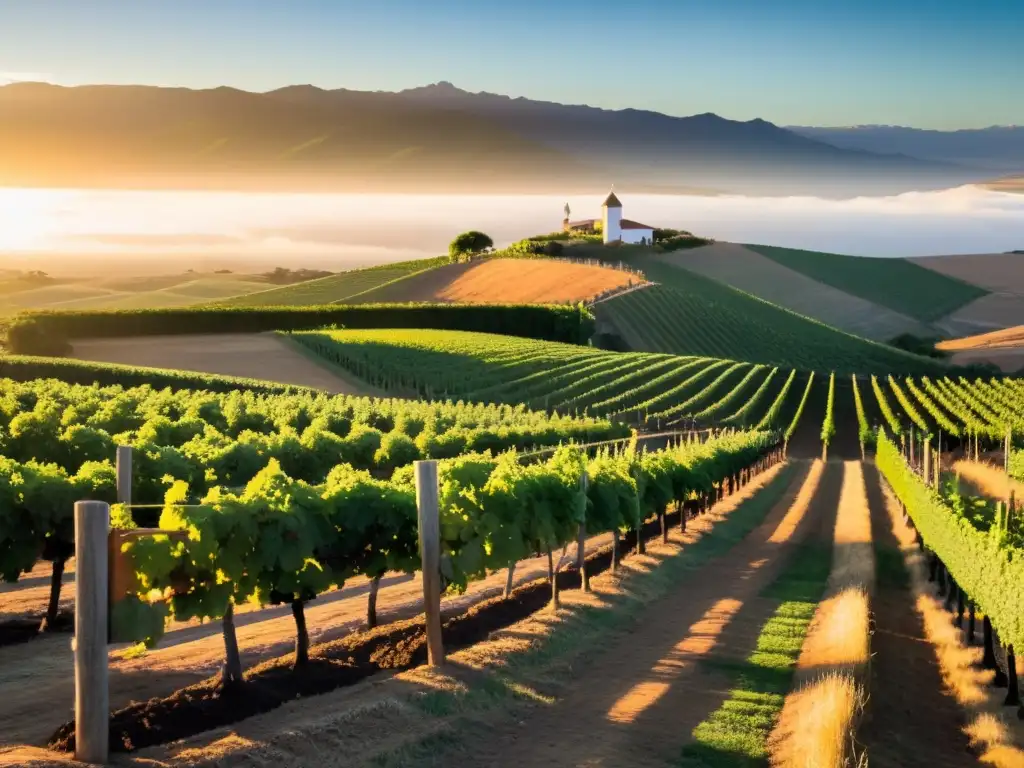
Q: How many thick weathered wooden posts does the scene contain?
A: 3